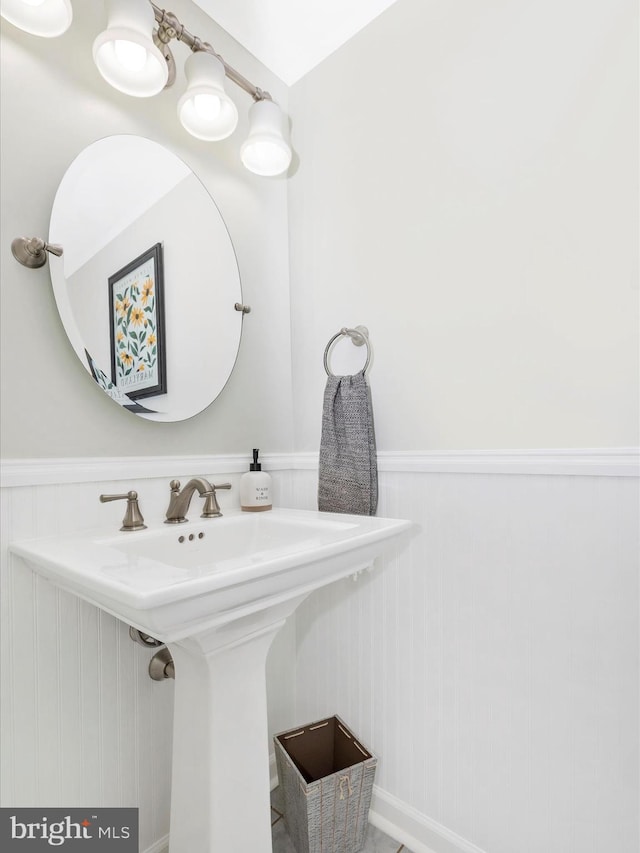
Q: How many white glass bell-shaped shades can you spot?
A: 4